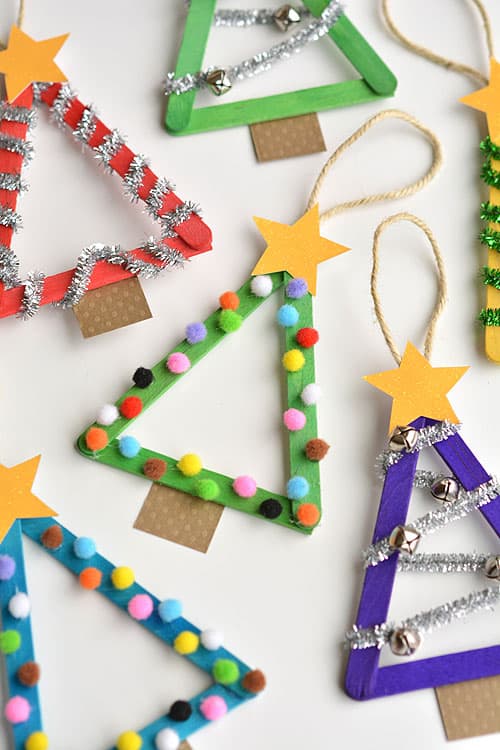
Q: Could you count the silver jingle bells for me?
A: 7